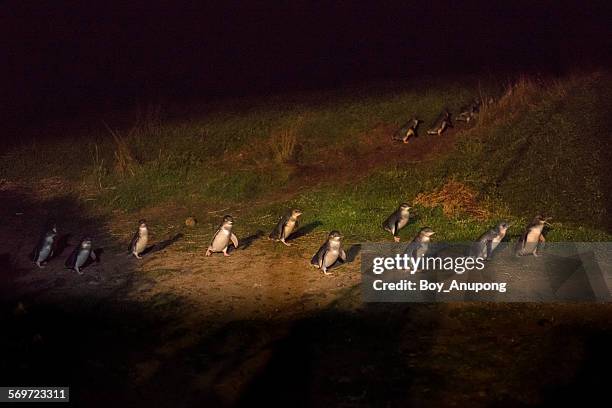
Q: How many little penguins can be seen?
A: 13